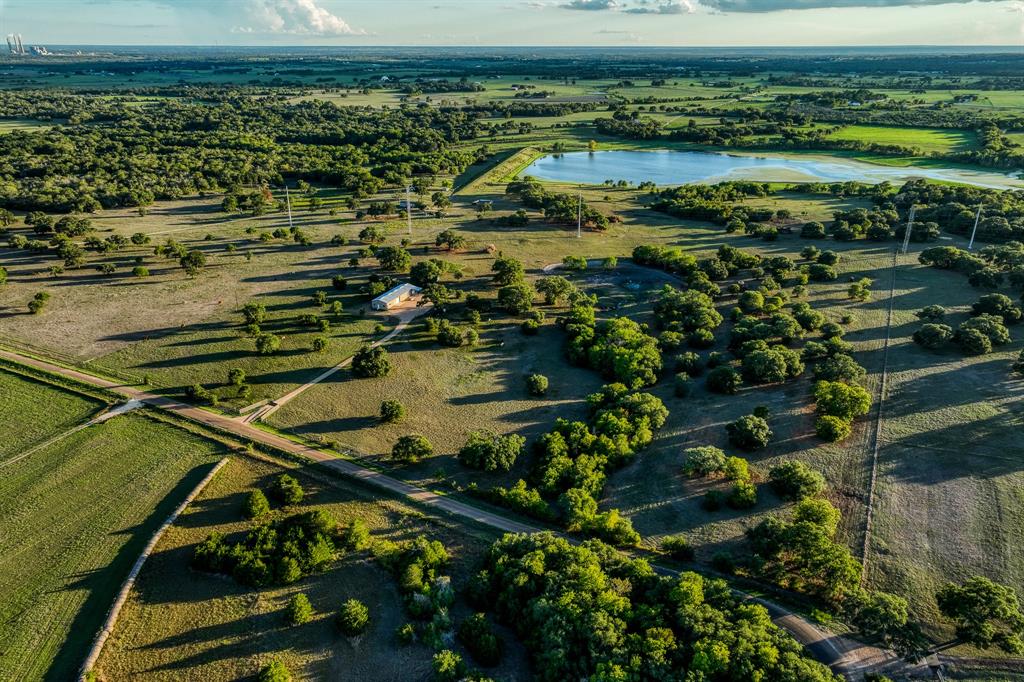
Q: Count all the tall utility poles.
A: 5